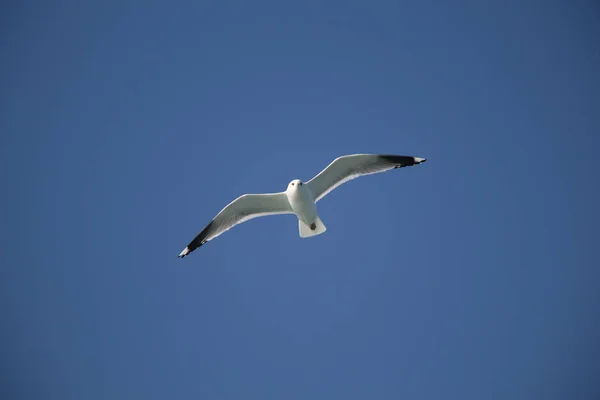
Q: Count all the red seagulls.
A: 0